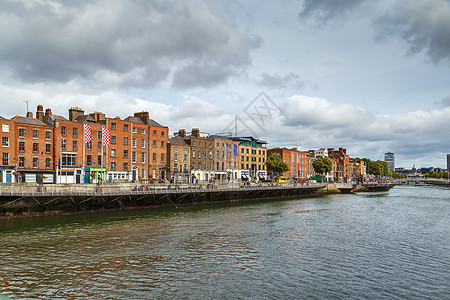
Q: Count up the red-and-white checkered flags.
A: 2